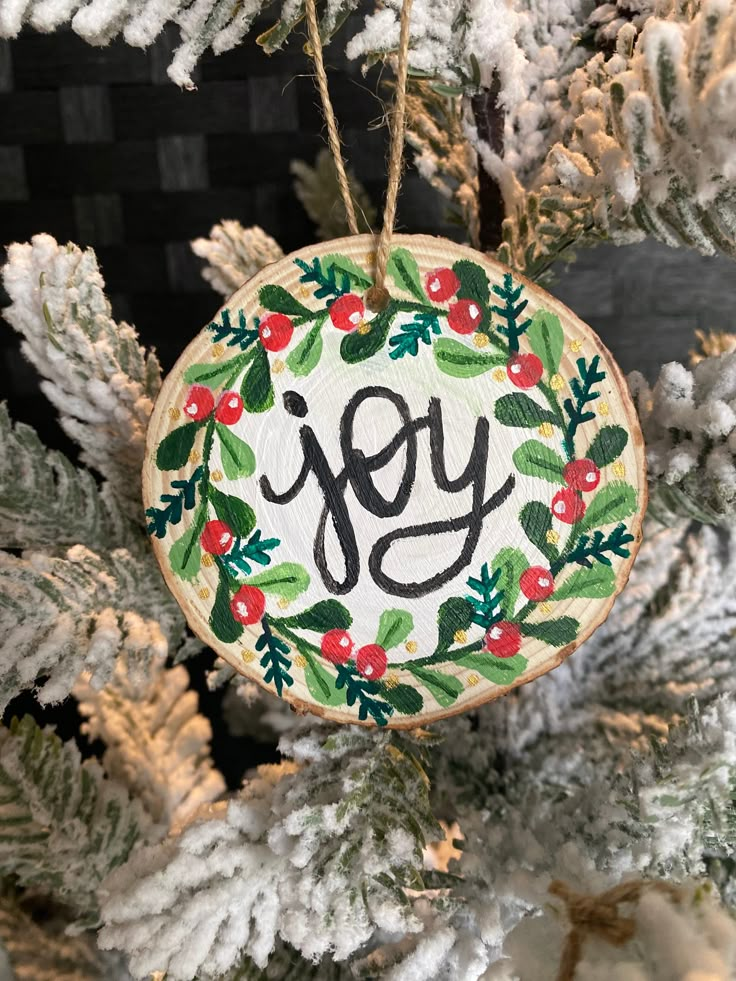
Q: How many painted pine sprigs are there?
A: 11